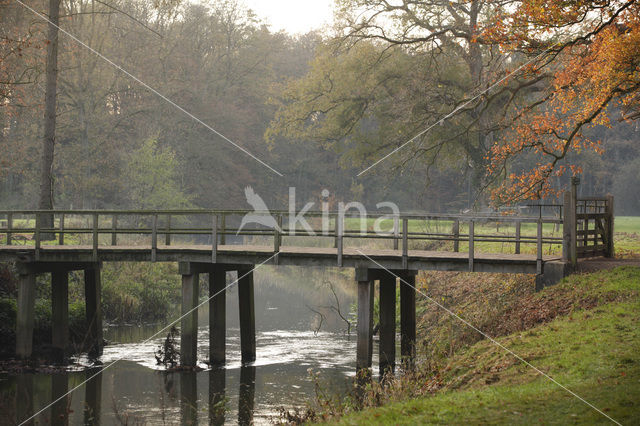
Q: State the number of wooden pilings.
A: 9